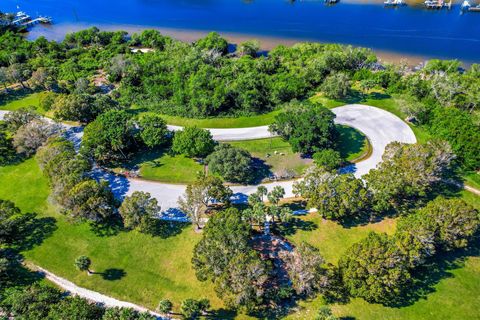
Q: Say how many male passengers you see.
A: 0